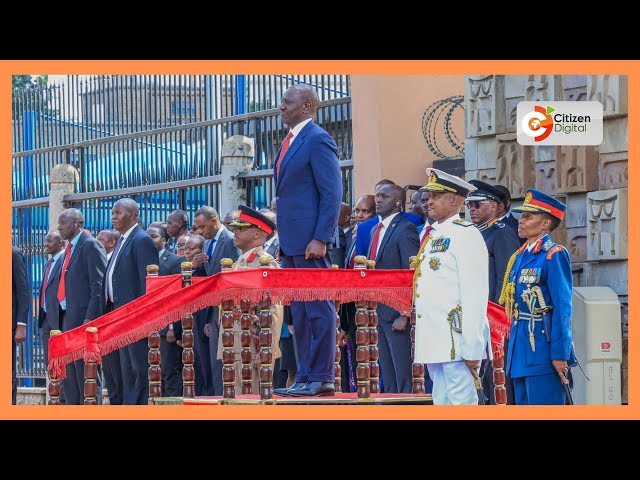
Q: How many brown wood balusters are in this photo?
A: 12